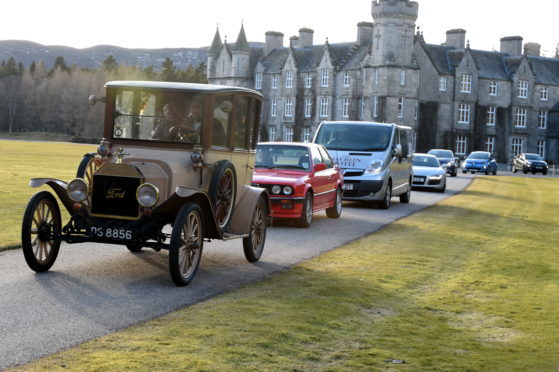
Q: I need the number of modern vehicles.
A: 6